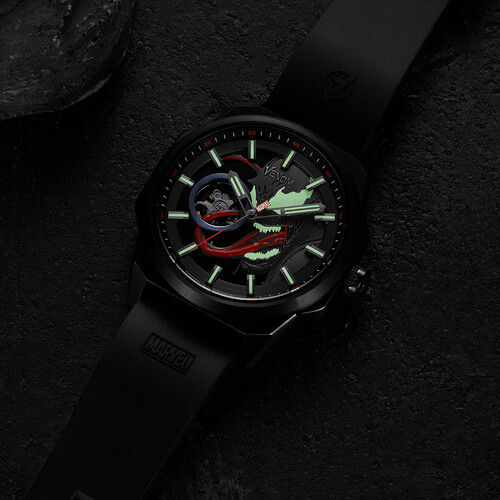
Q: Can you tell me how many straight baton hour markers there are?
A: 12